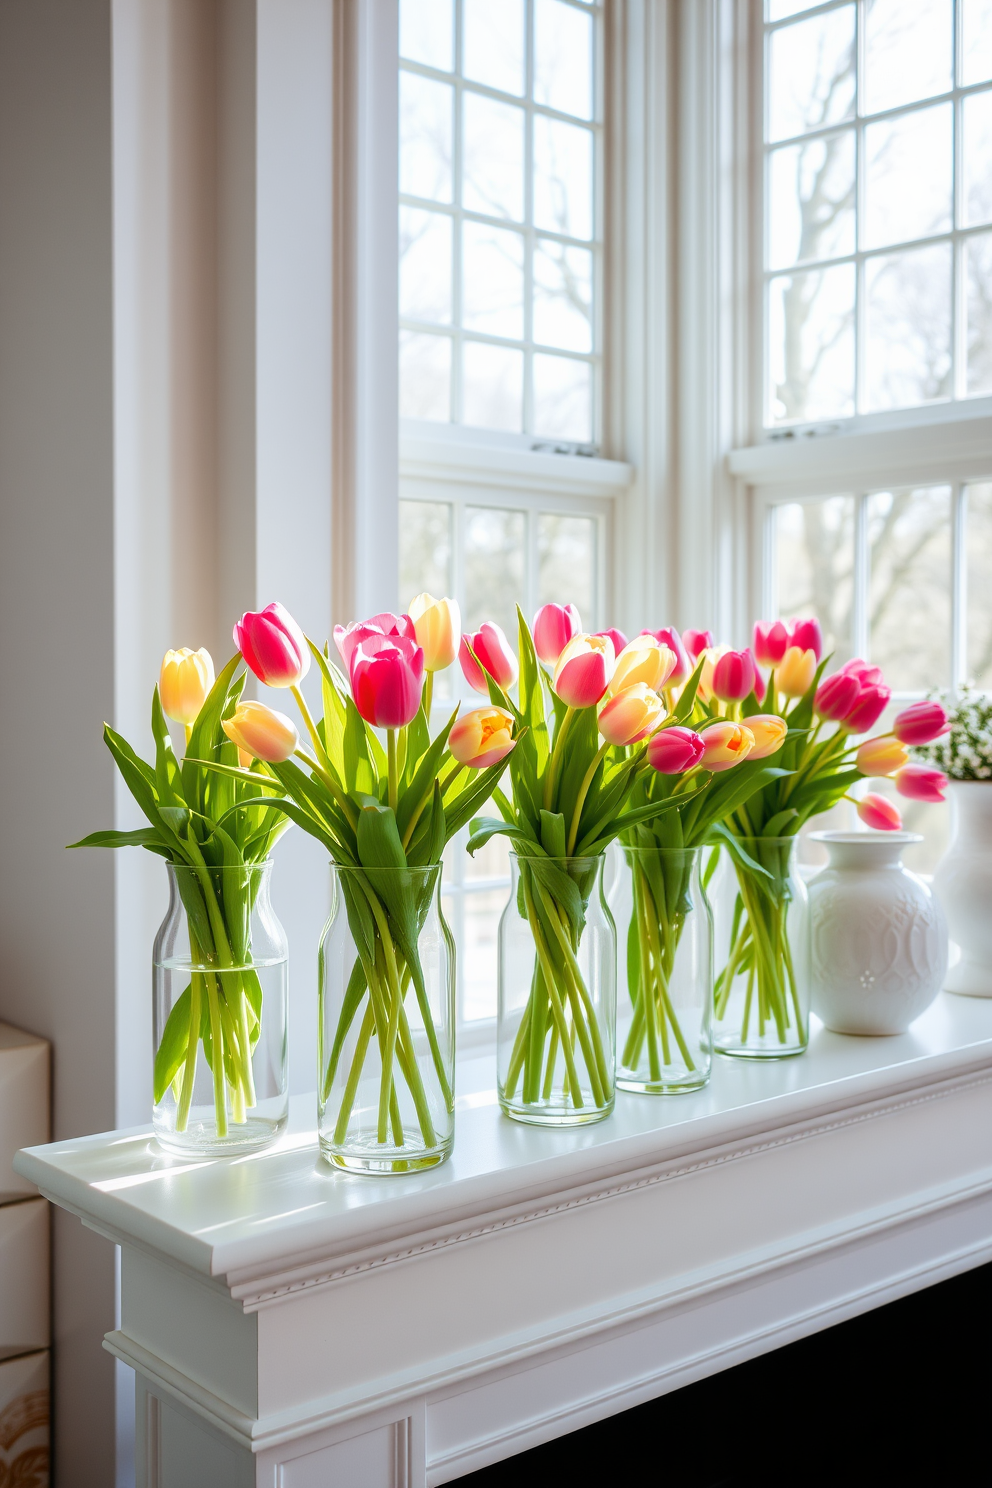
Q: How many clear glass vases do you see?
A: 5